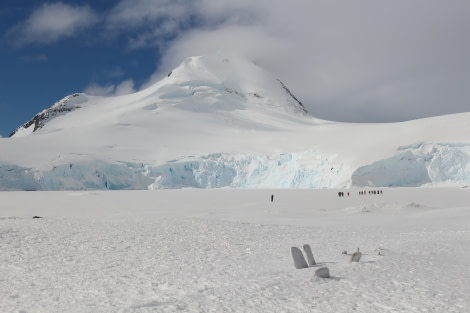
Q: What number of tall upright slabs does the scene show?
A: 2